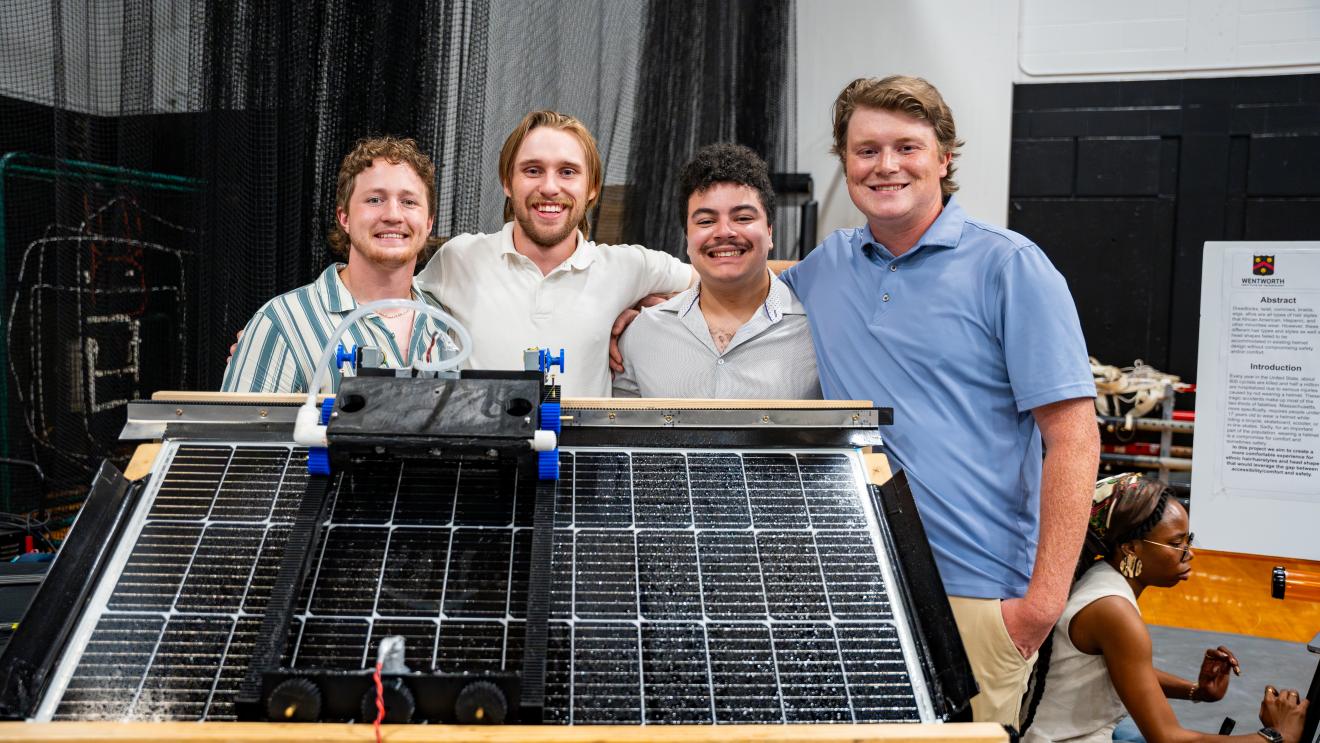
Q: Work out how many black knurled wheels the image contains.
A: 3